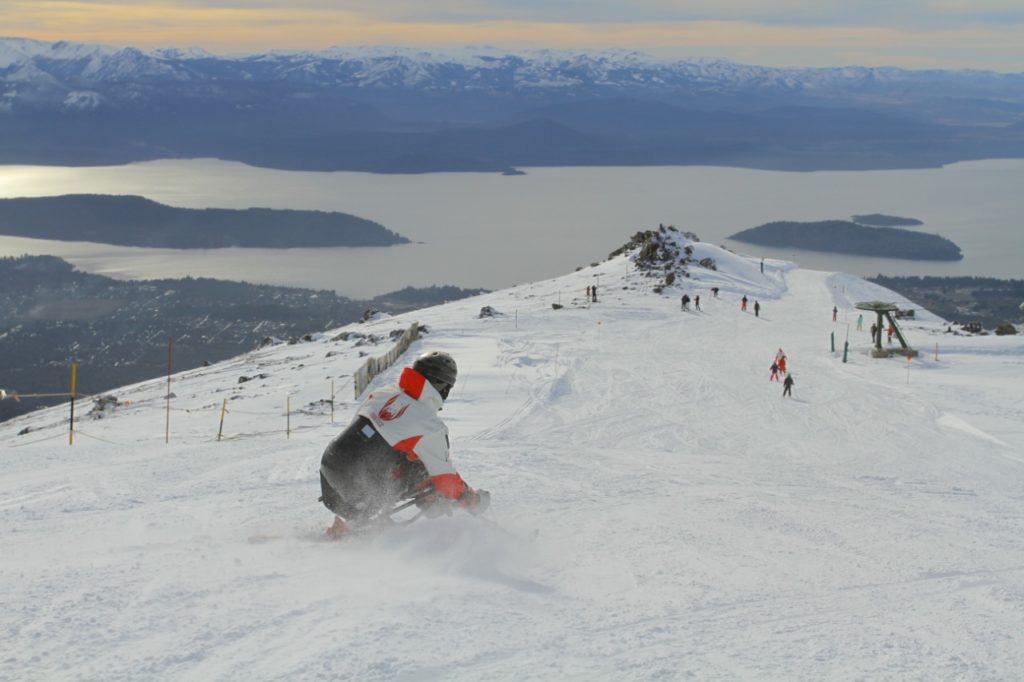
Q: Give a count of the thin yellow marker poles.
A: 4